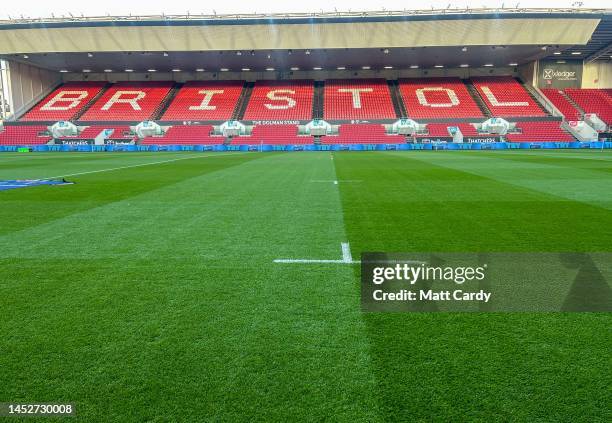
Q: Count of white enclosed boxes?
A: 6